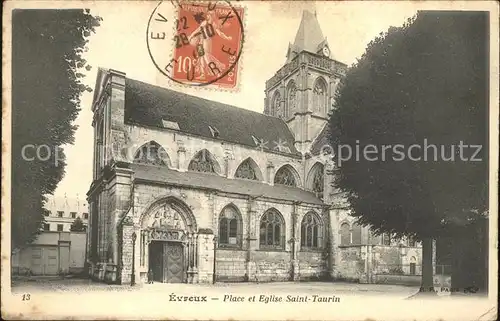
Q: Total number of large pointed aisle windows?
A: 3